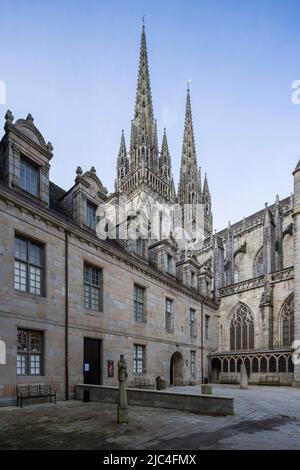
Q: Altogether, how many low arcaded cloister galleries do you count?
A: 1